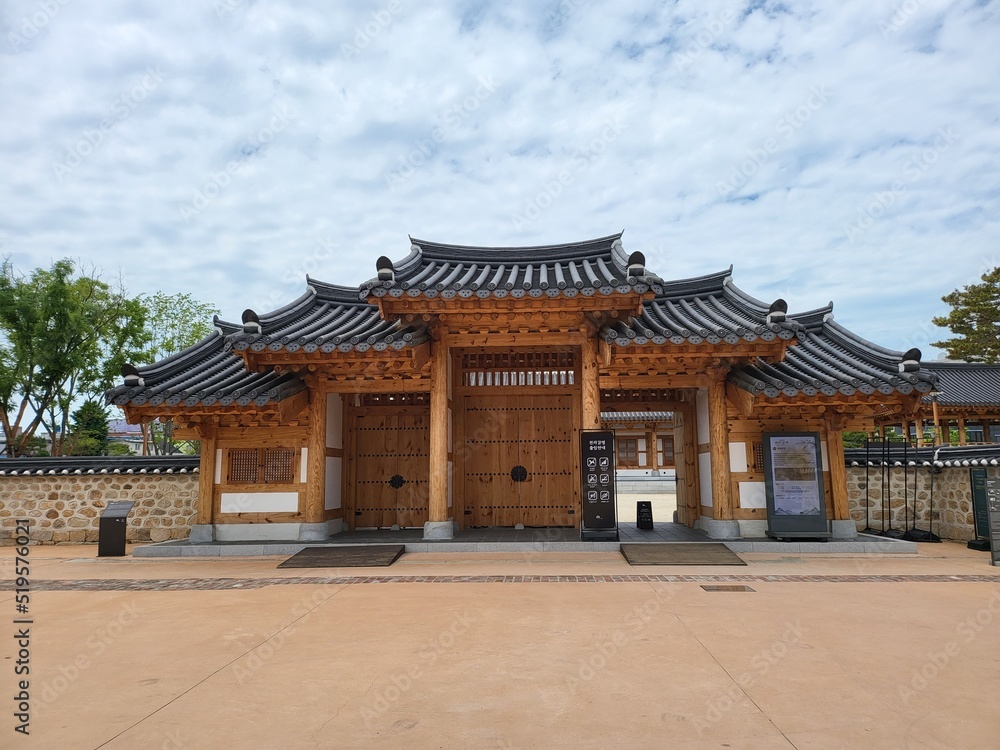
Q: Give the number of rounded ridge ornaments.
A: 6